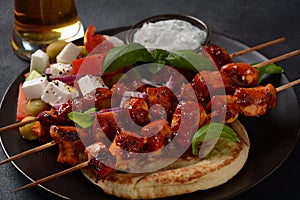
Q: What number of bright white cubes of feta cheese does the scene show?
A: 6